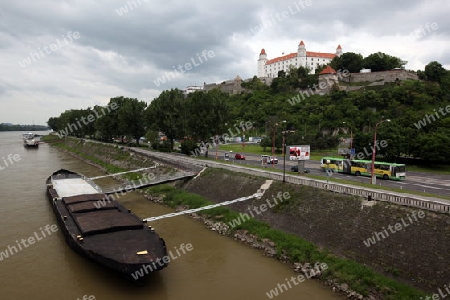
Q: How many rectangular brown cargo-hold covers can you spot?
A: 3